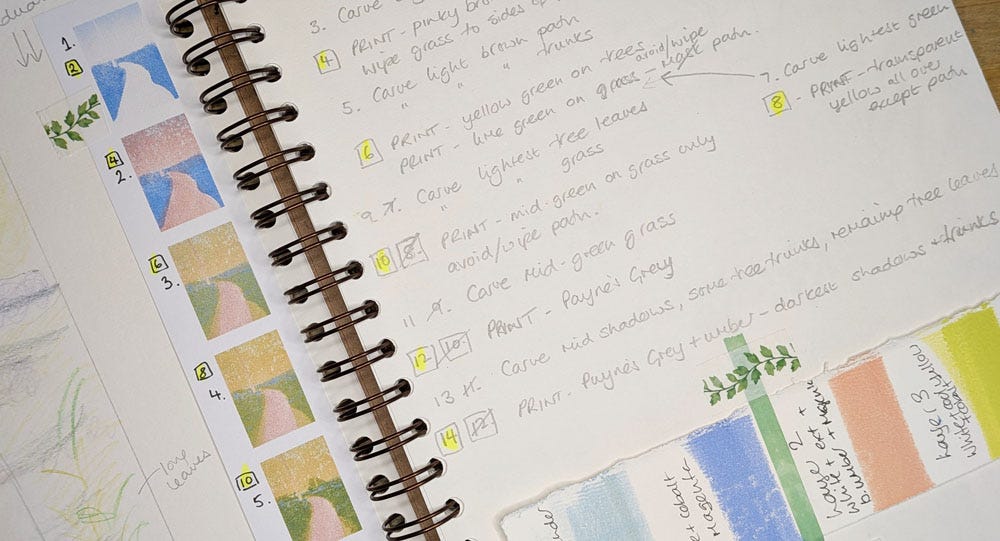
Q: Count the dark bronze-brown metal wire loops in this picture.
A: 14